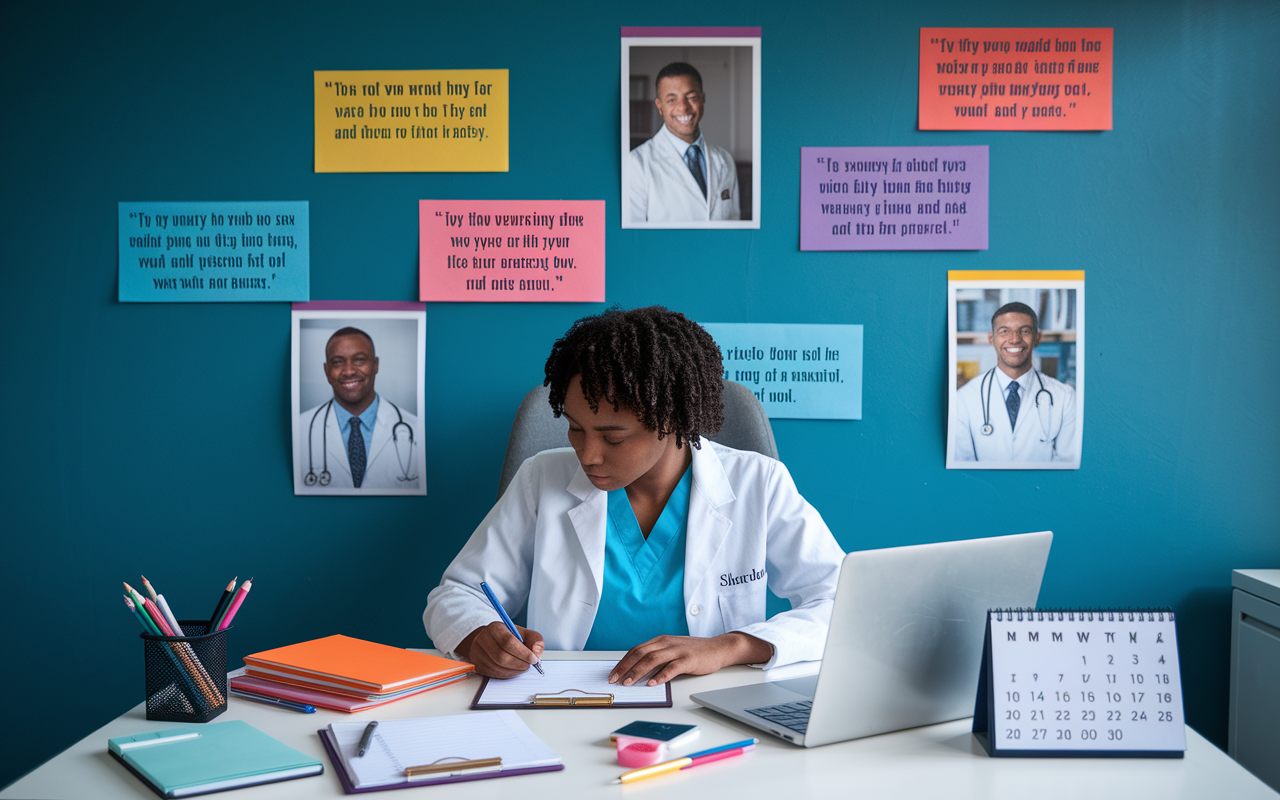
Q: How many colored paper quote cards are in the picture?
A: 6